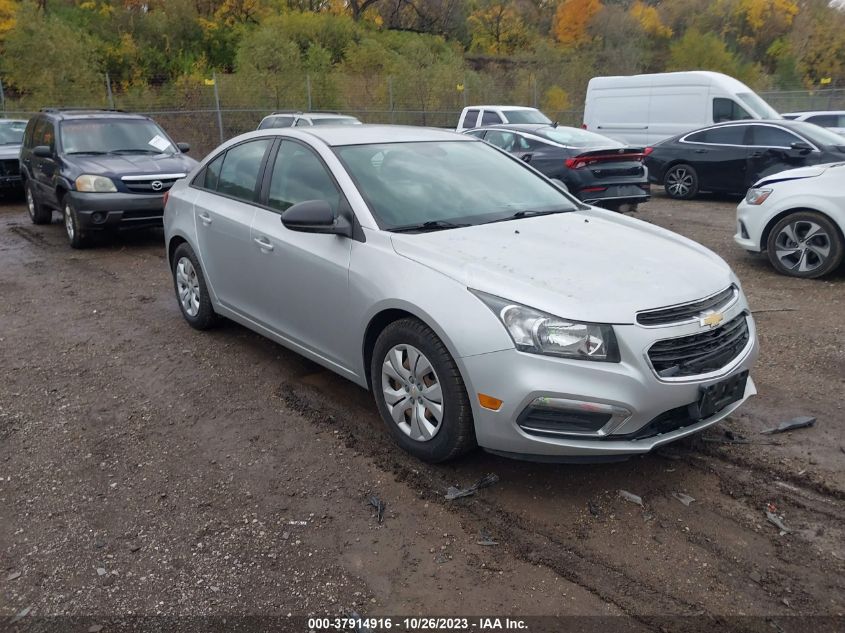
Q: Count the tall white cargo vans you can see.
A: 1